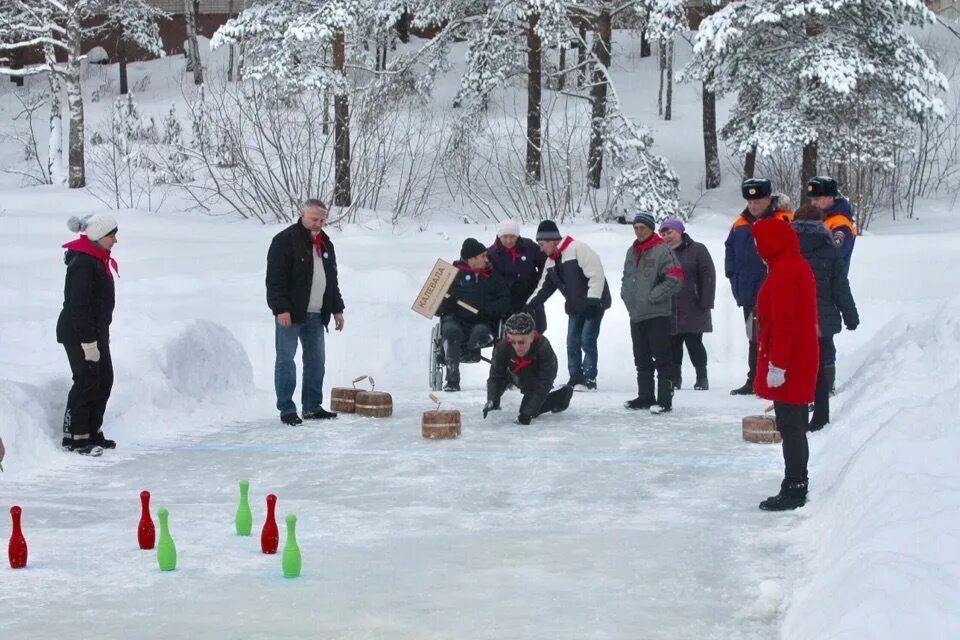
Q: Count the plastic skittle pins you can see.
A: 6